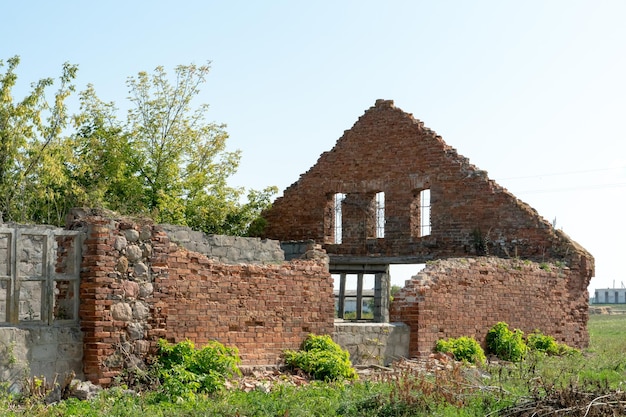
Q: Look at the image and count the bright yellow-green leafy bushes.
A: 5